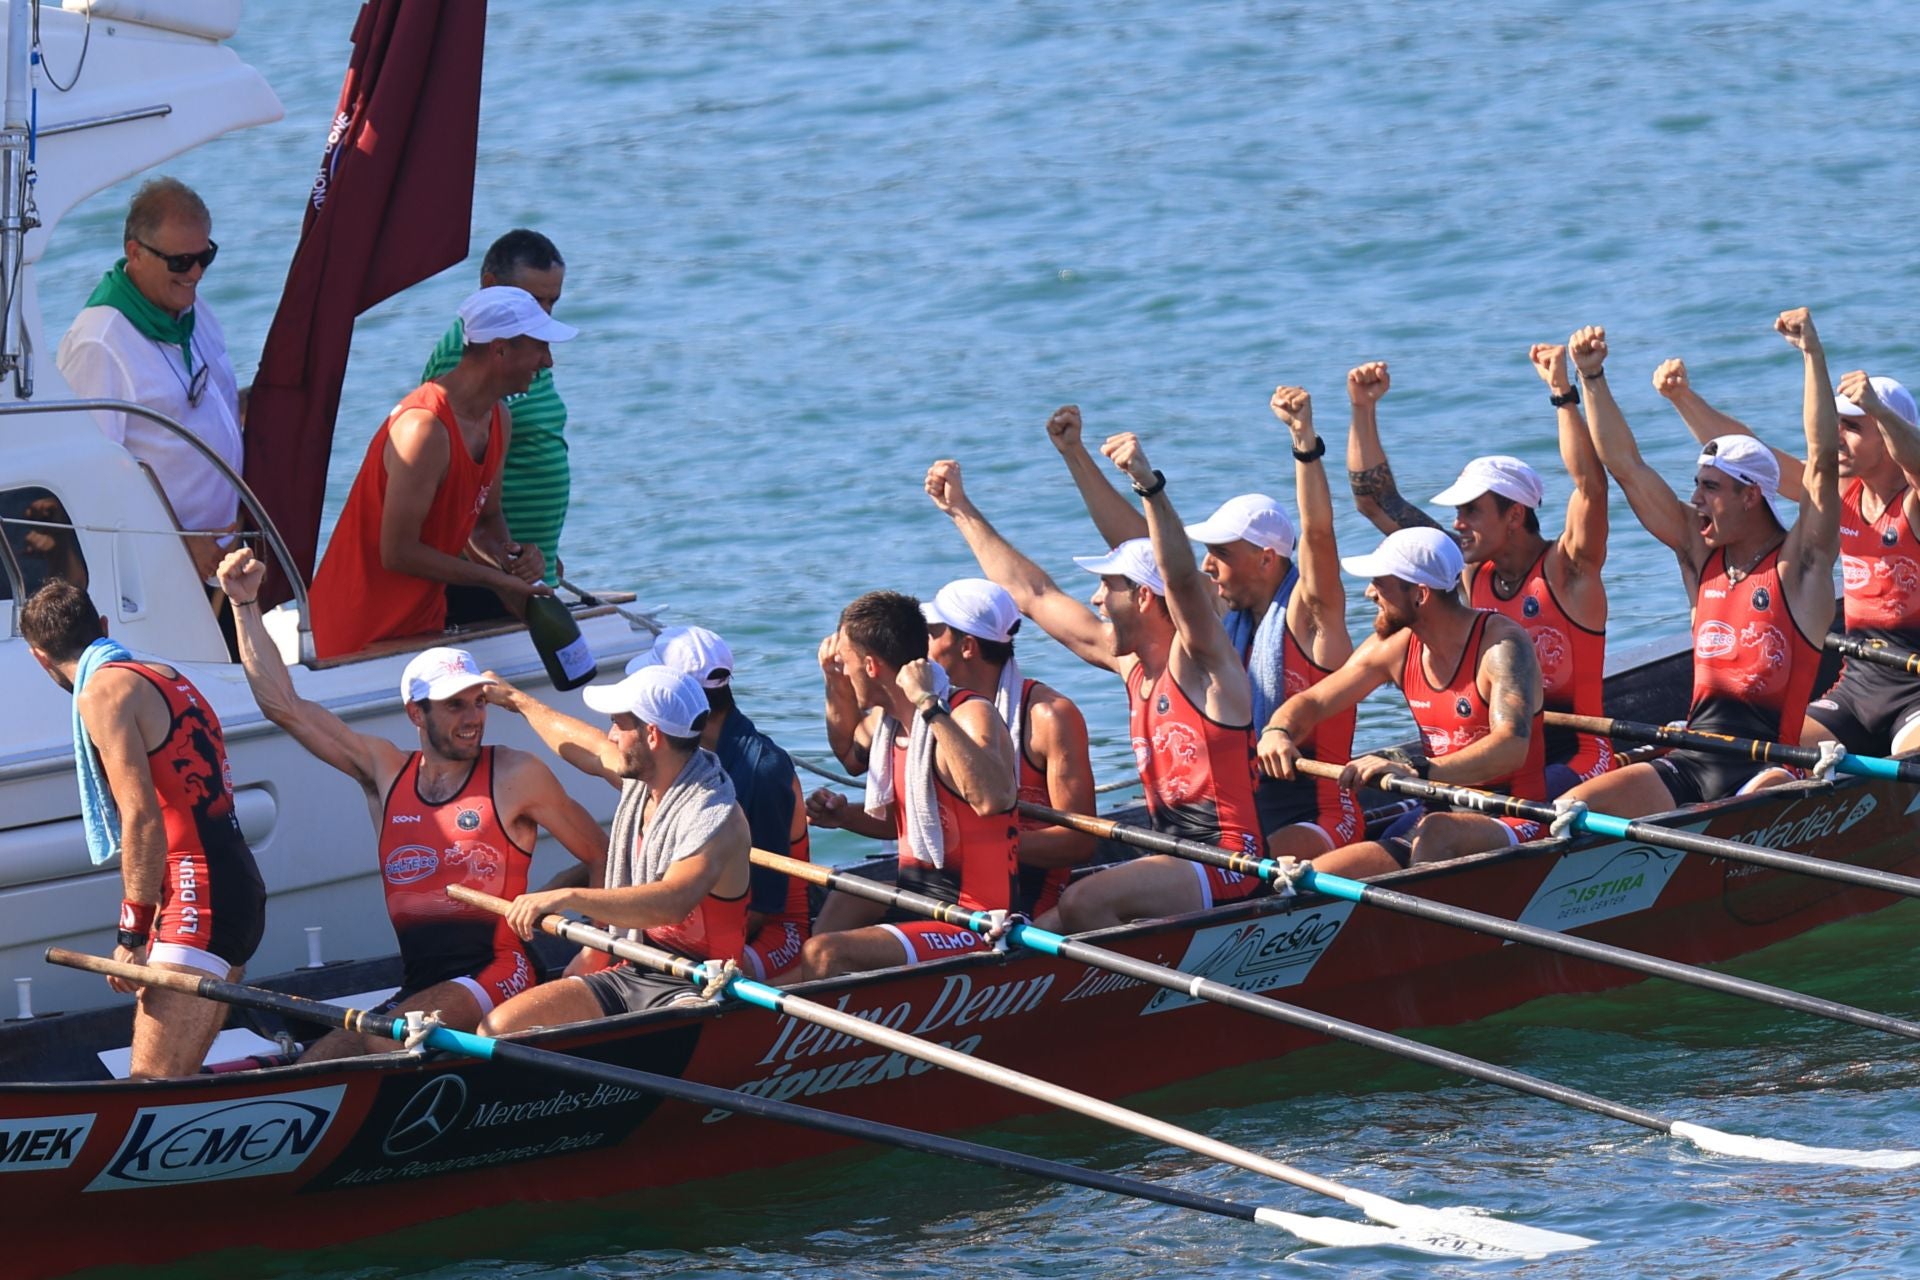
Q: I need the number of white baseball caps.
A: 11